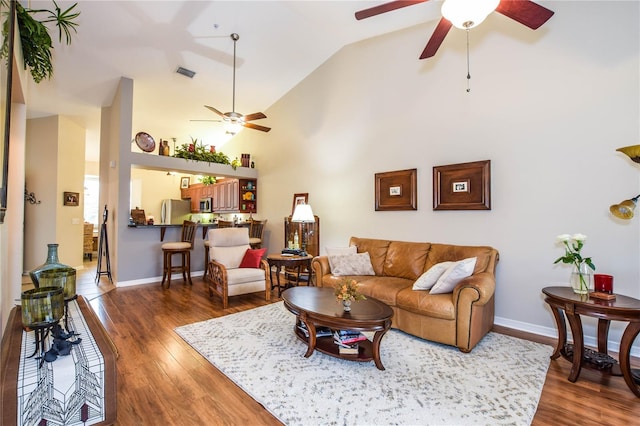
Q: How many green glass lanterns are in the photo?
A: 2